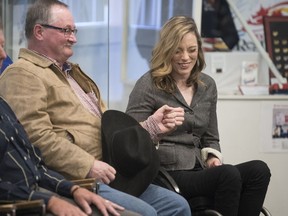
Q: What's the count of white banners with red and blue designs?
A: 1